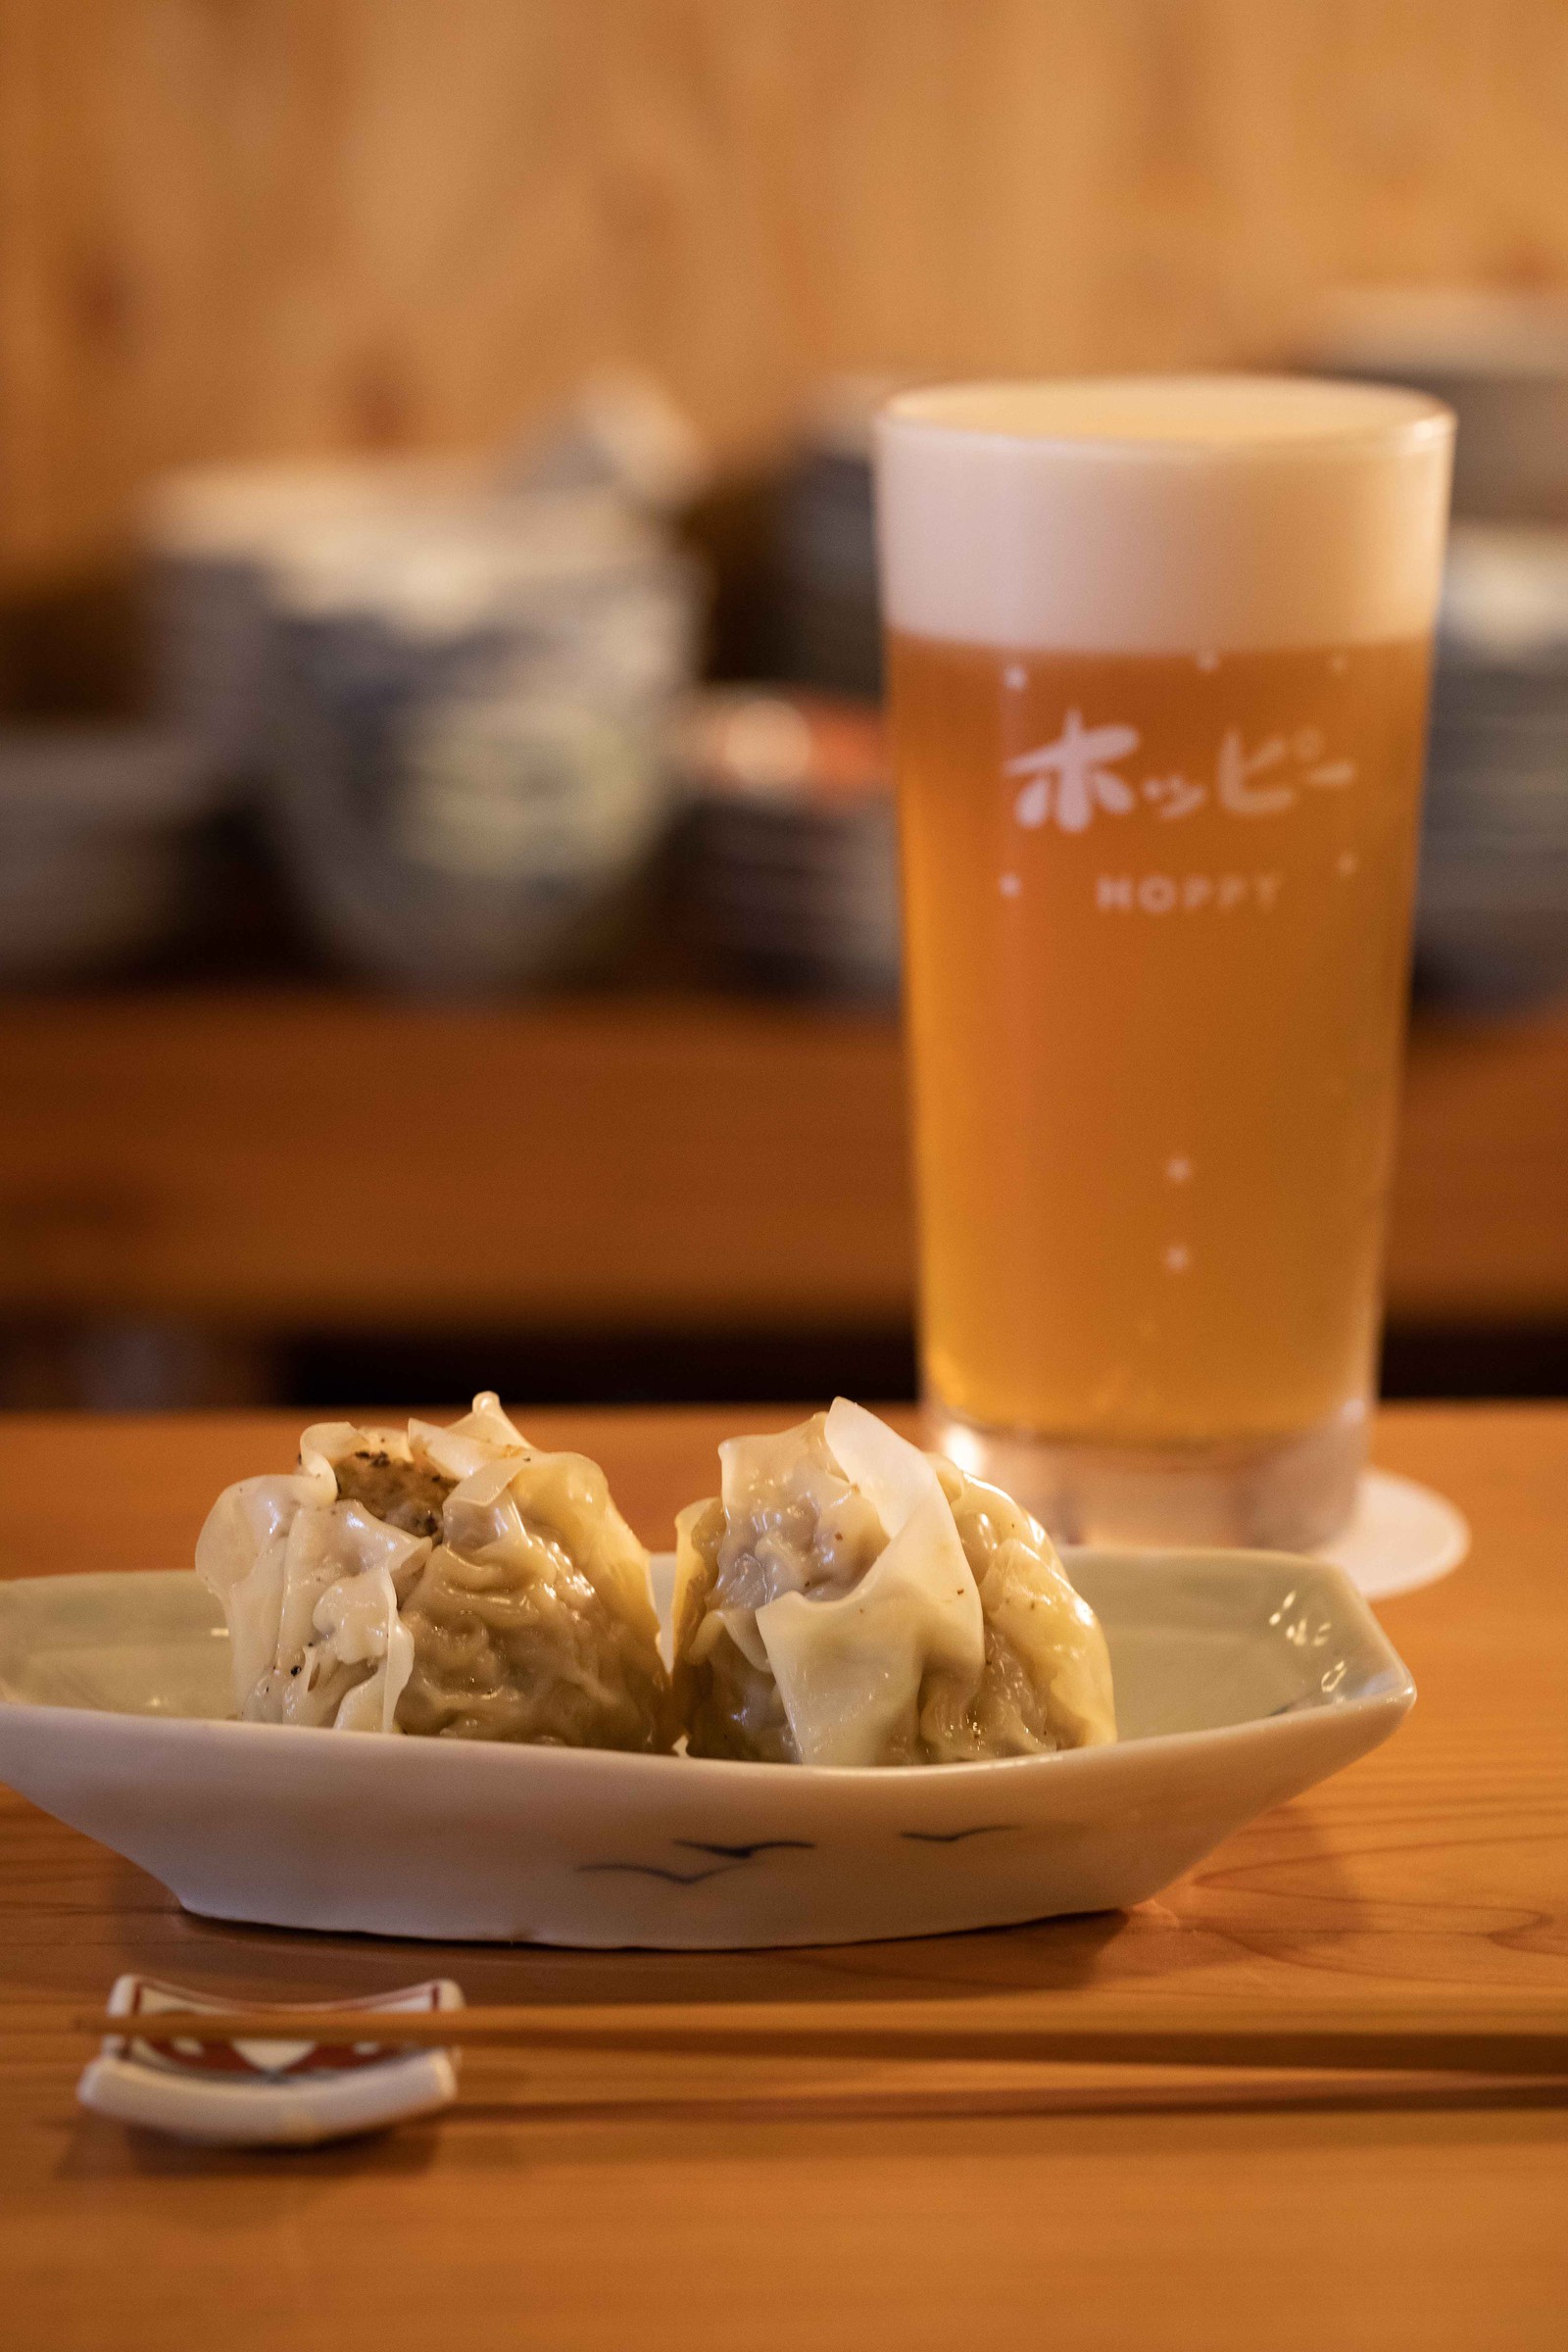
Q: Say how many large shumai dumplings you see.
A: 2